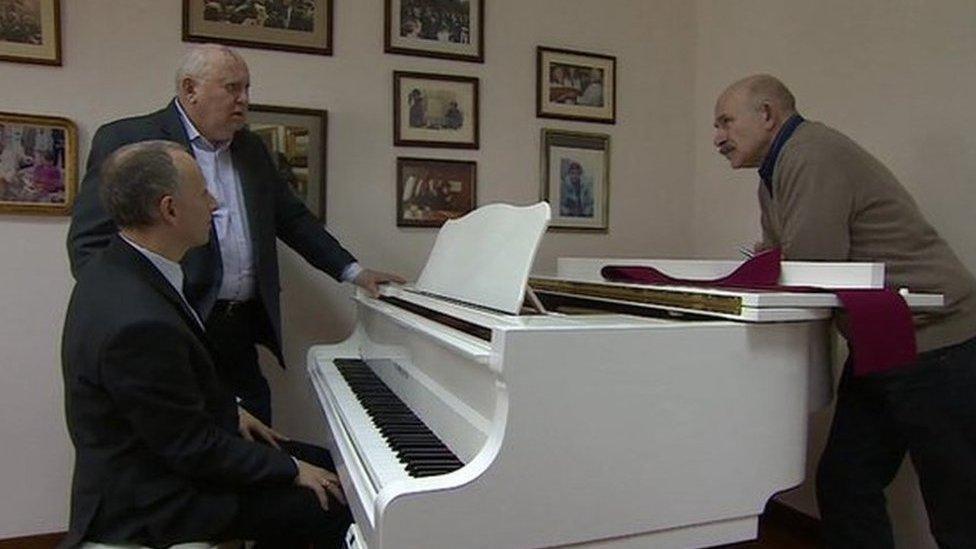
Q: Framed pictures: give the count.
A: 9